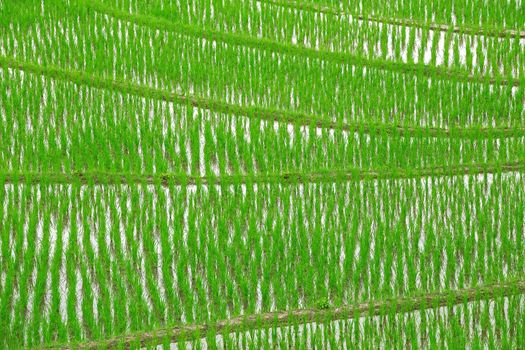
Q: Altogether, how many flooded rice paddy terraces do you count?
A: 6